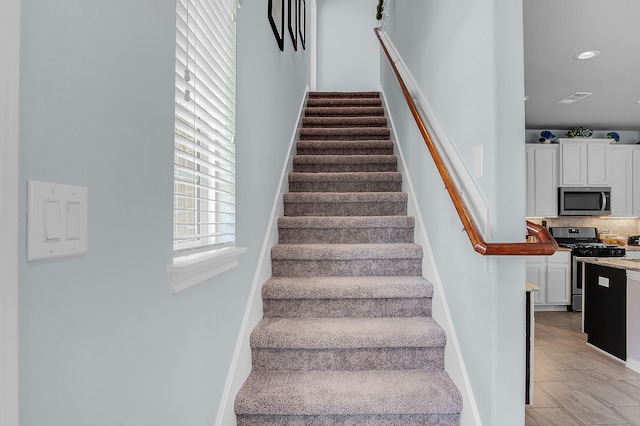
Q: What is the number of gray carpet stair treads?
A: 14